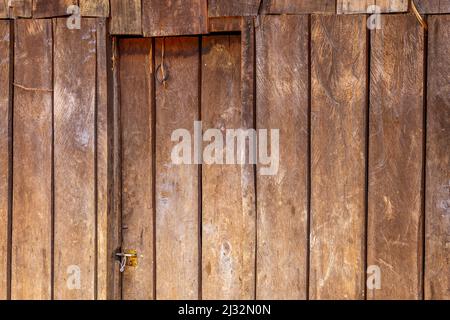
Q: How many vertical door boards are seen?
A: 3